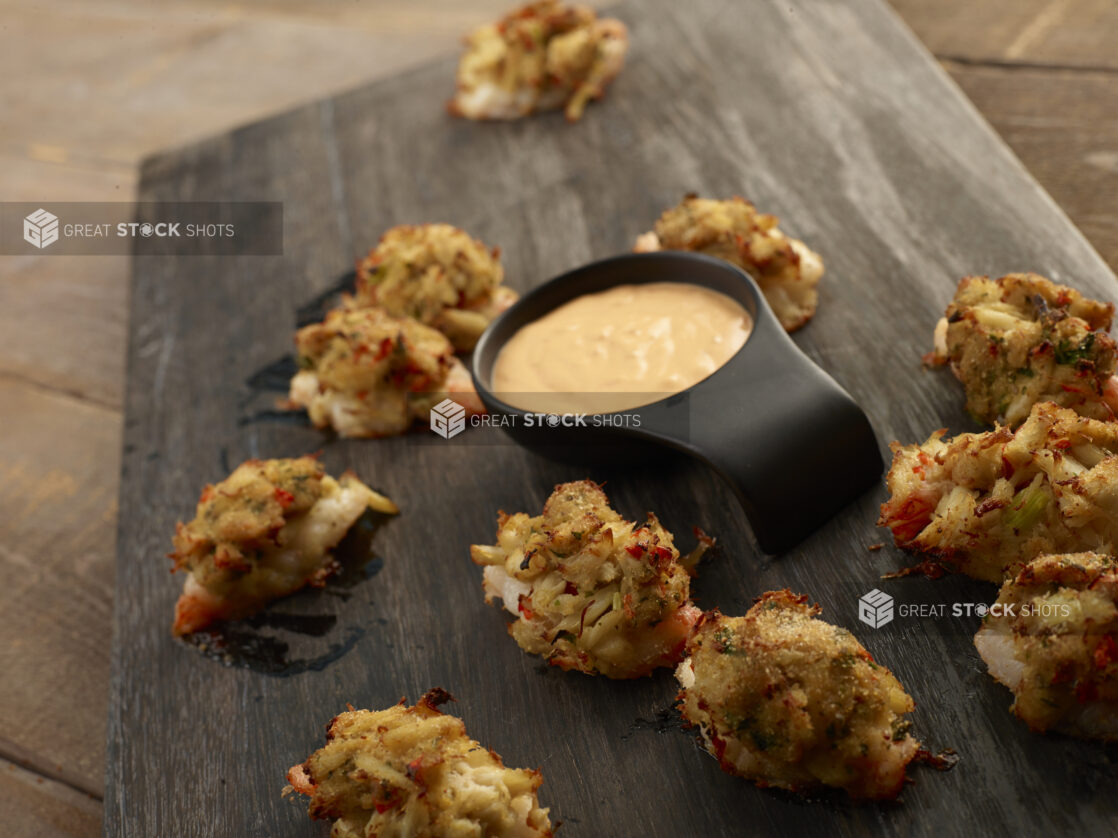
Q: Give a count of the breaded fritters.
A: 11